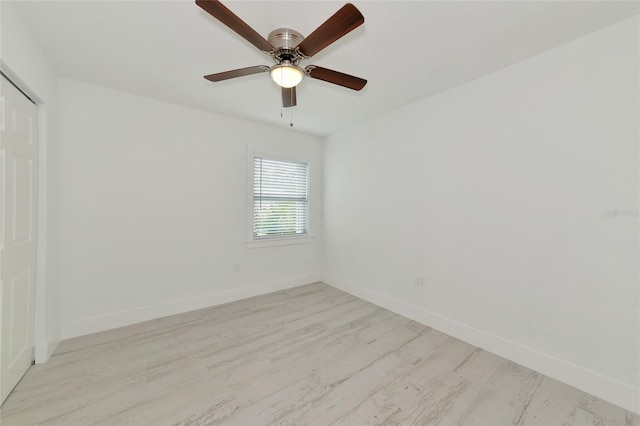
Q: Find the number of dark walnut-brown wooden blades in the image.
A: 5